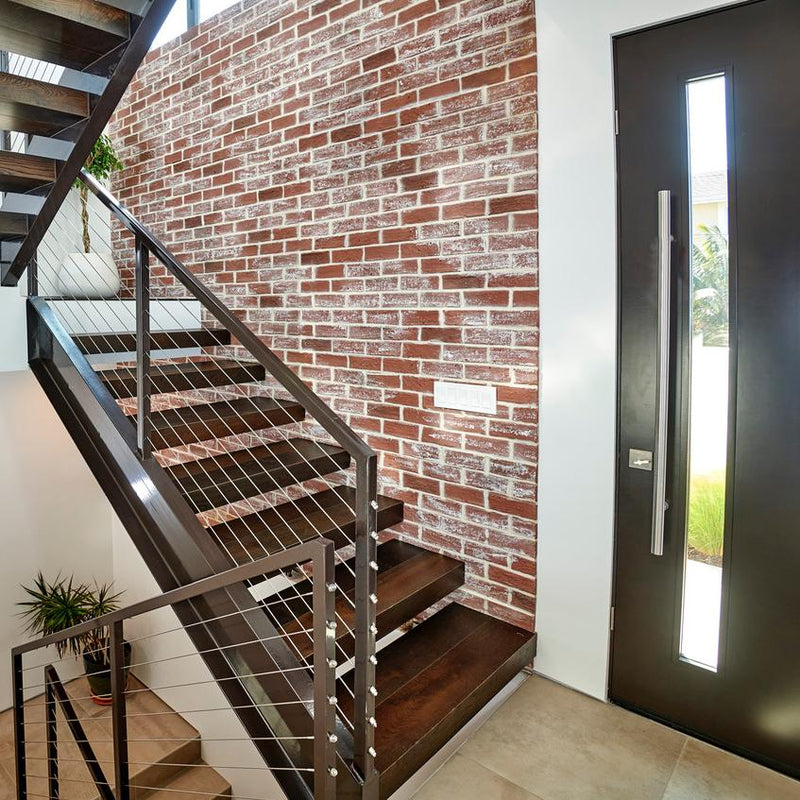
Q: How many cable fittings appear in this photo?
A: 15